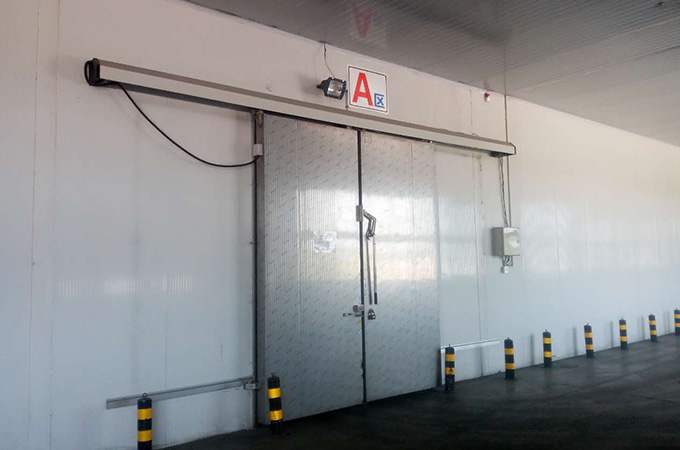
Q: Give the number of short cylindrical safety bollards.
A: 9